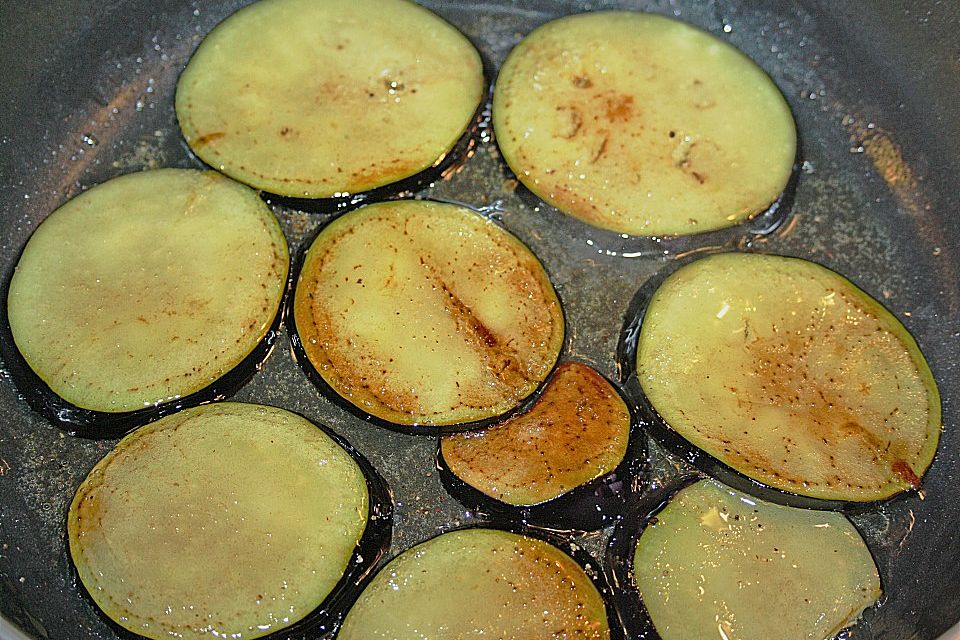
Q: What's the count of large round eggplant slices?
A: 8